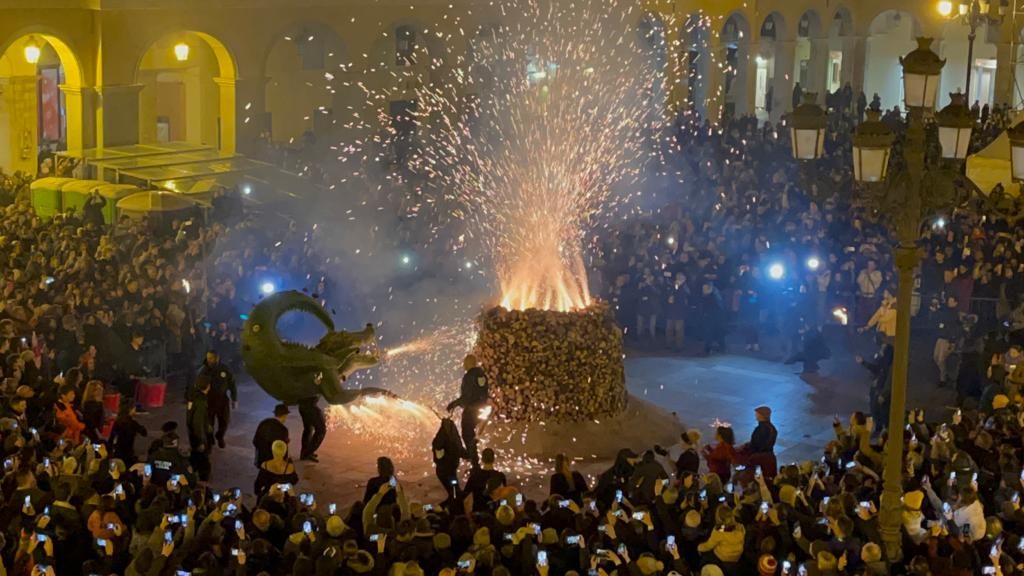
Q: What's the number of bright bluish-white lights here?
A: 3